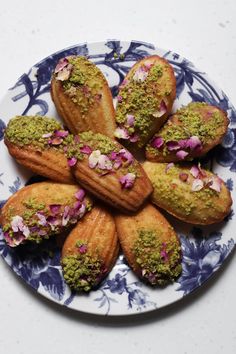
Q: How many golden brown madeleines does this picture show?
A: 9